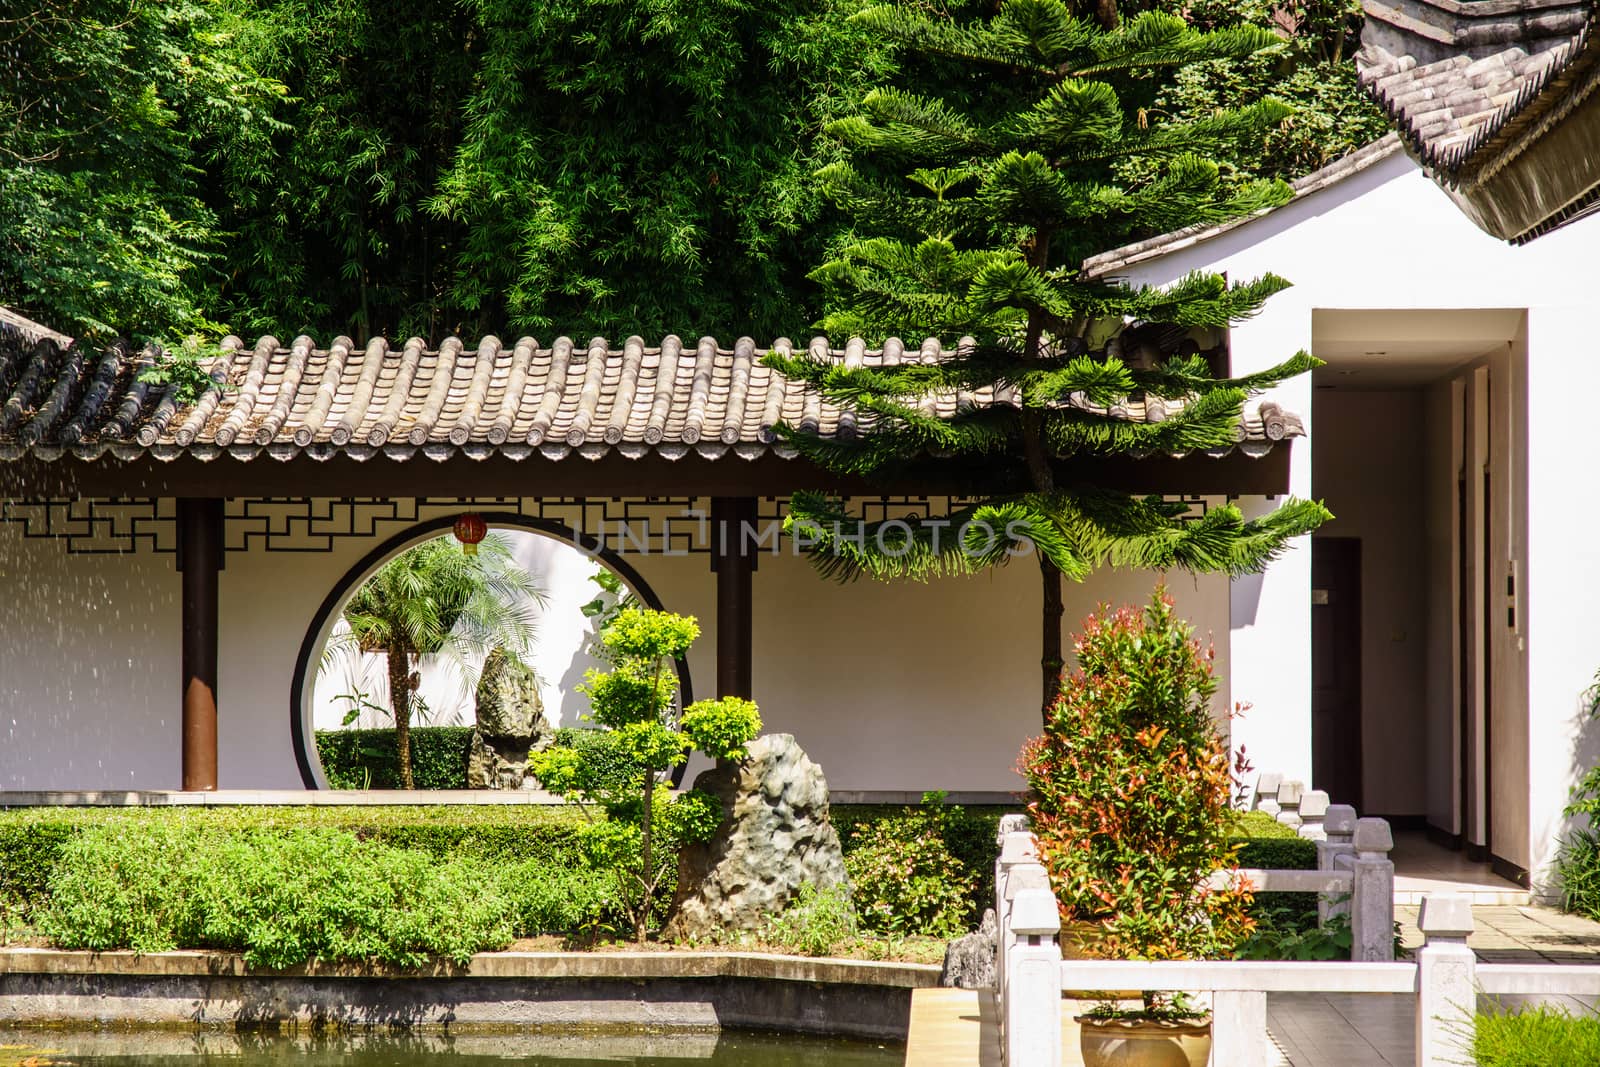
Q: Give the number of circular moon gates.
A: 1